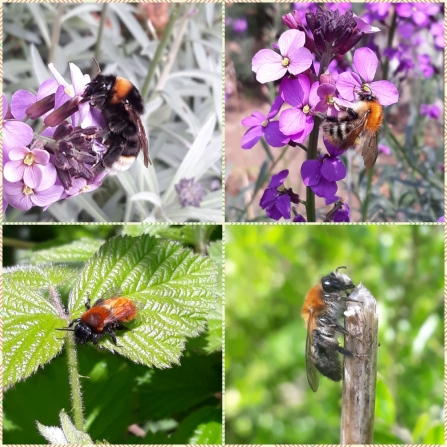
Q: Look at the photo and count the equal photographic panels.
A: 4